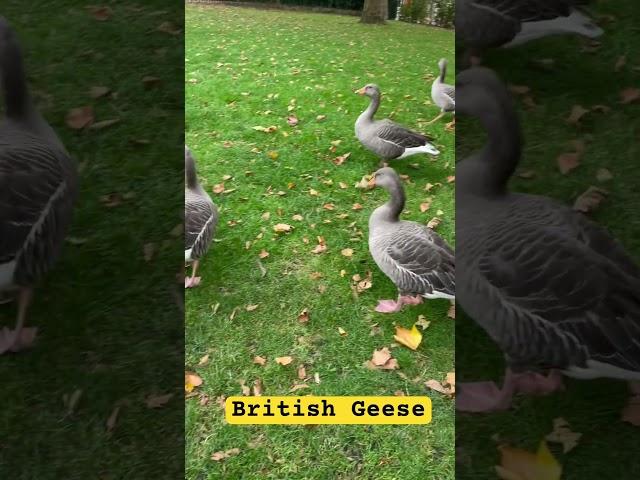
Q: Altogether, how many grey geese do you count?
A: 4